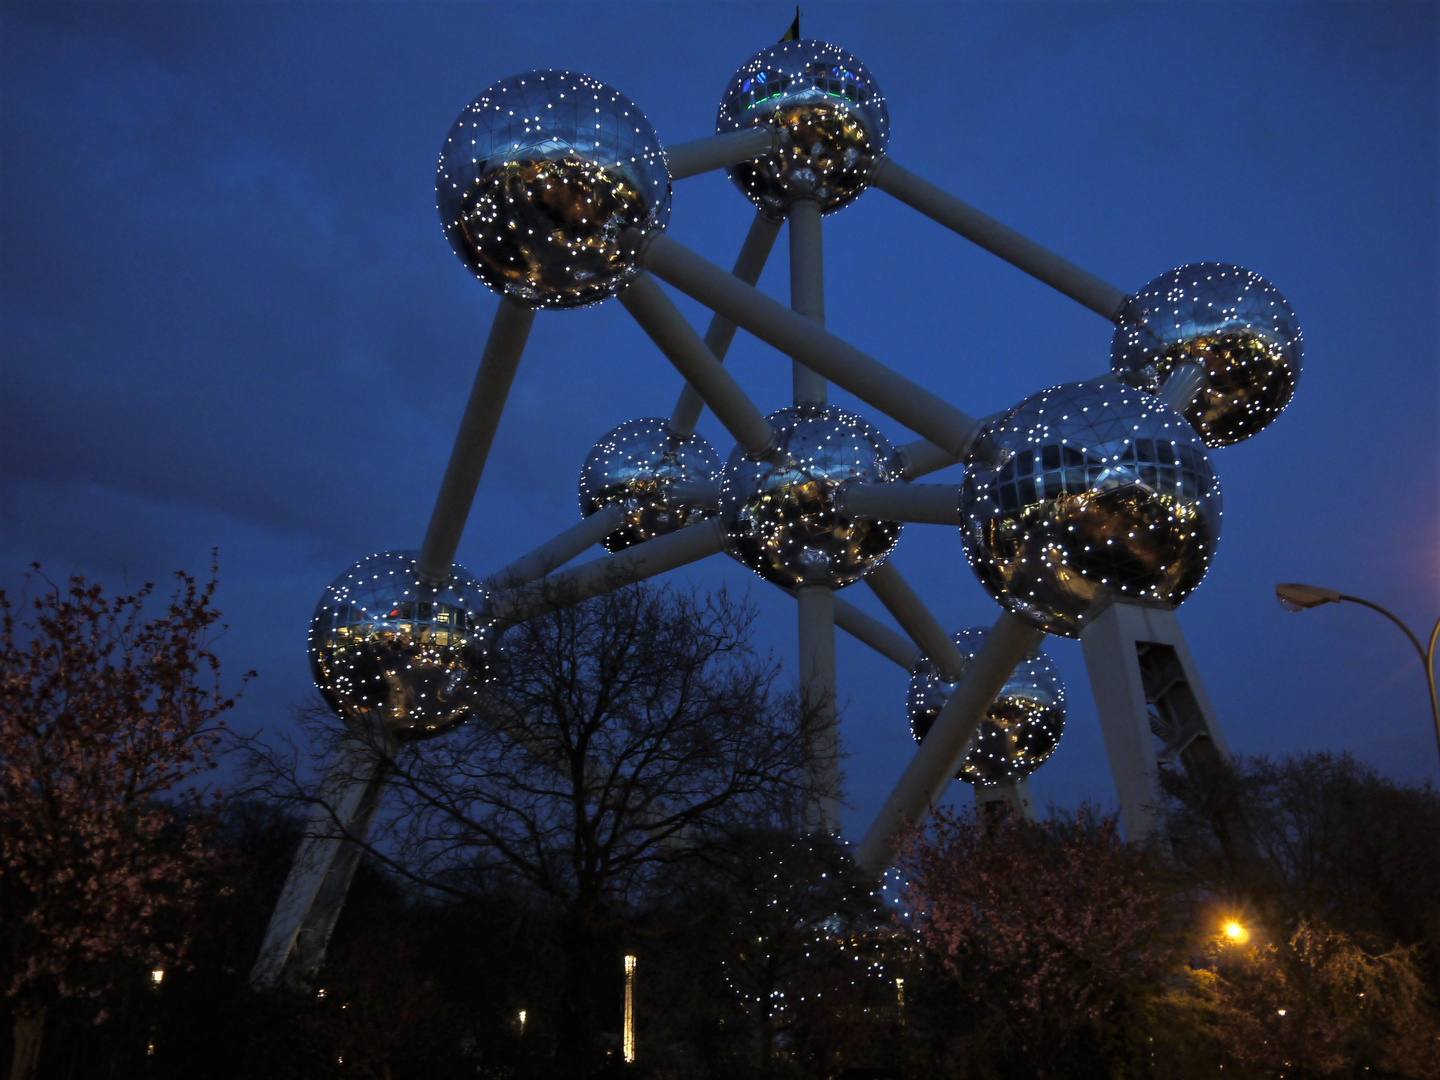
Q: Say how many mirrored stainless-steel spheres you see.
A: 9